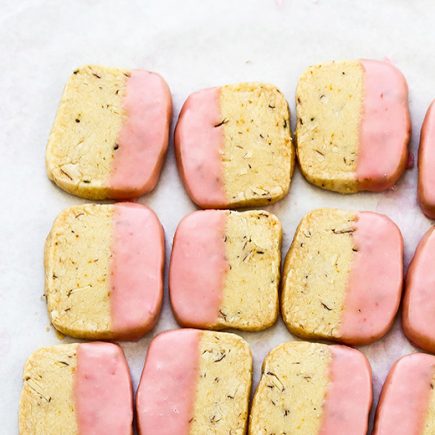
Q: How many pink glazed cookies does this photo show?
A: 12